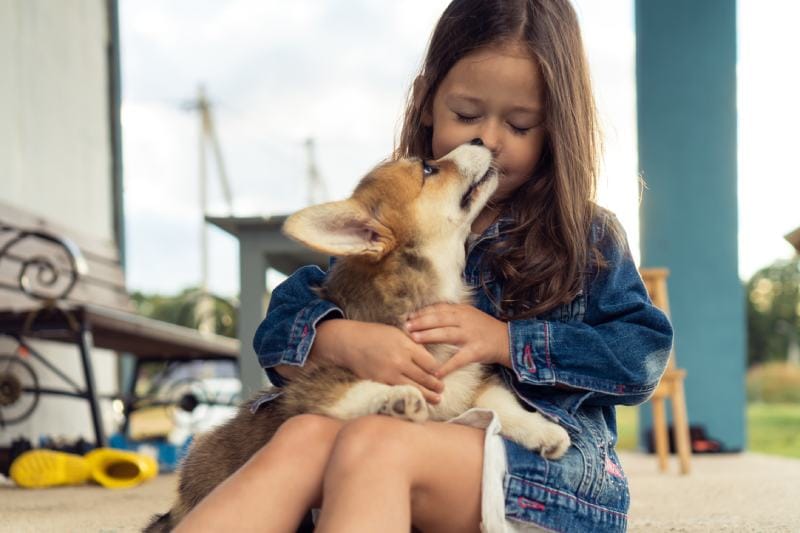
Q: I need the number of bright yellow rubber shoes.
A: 2